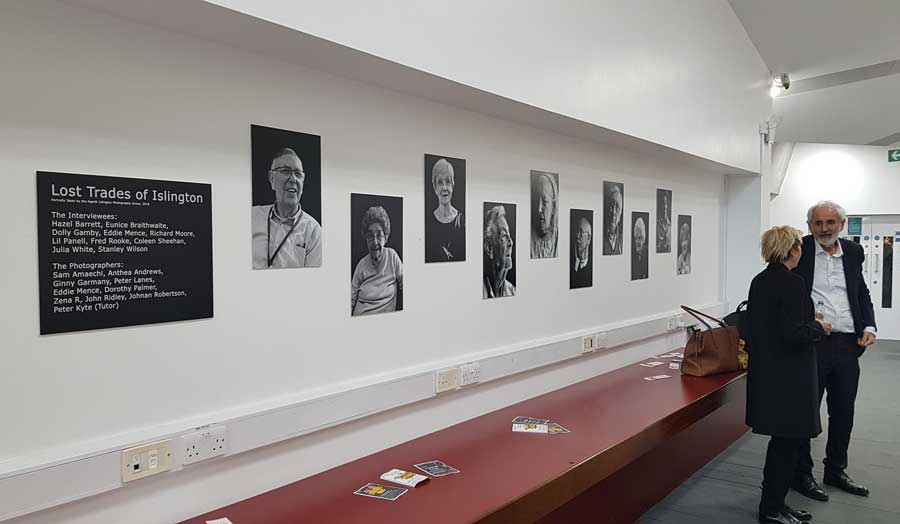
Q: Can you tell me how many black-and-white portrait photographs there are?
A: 10